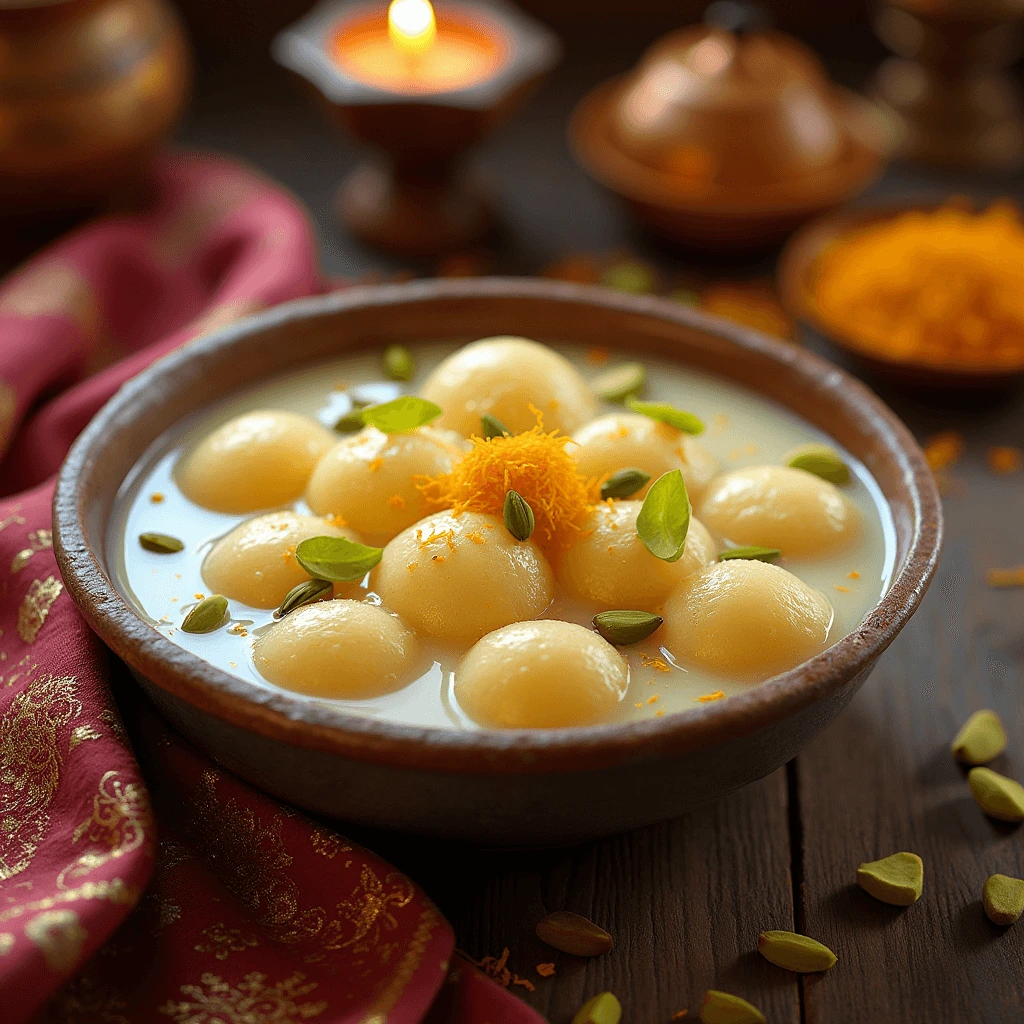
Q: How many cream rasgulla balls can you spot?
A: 11